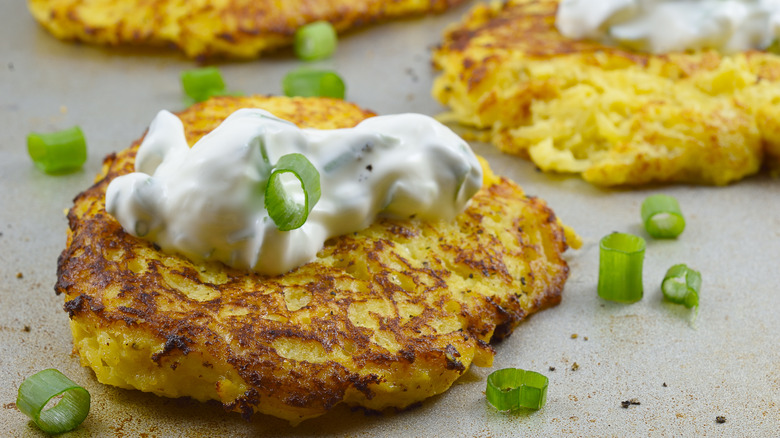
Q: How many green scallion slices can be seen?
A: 10